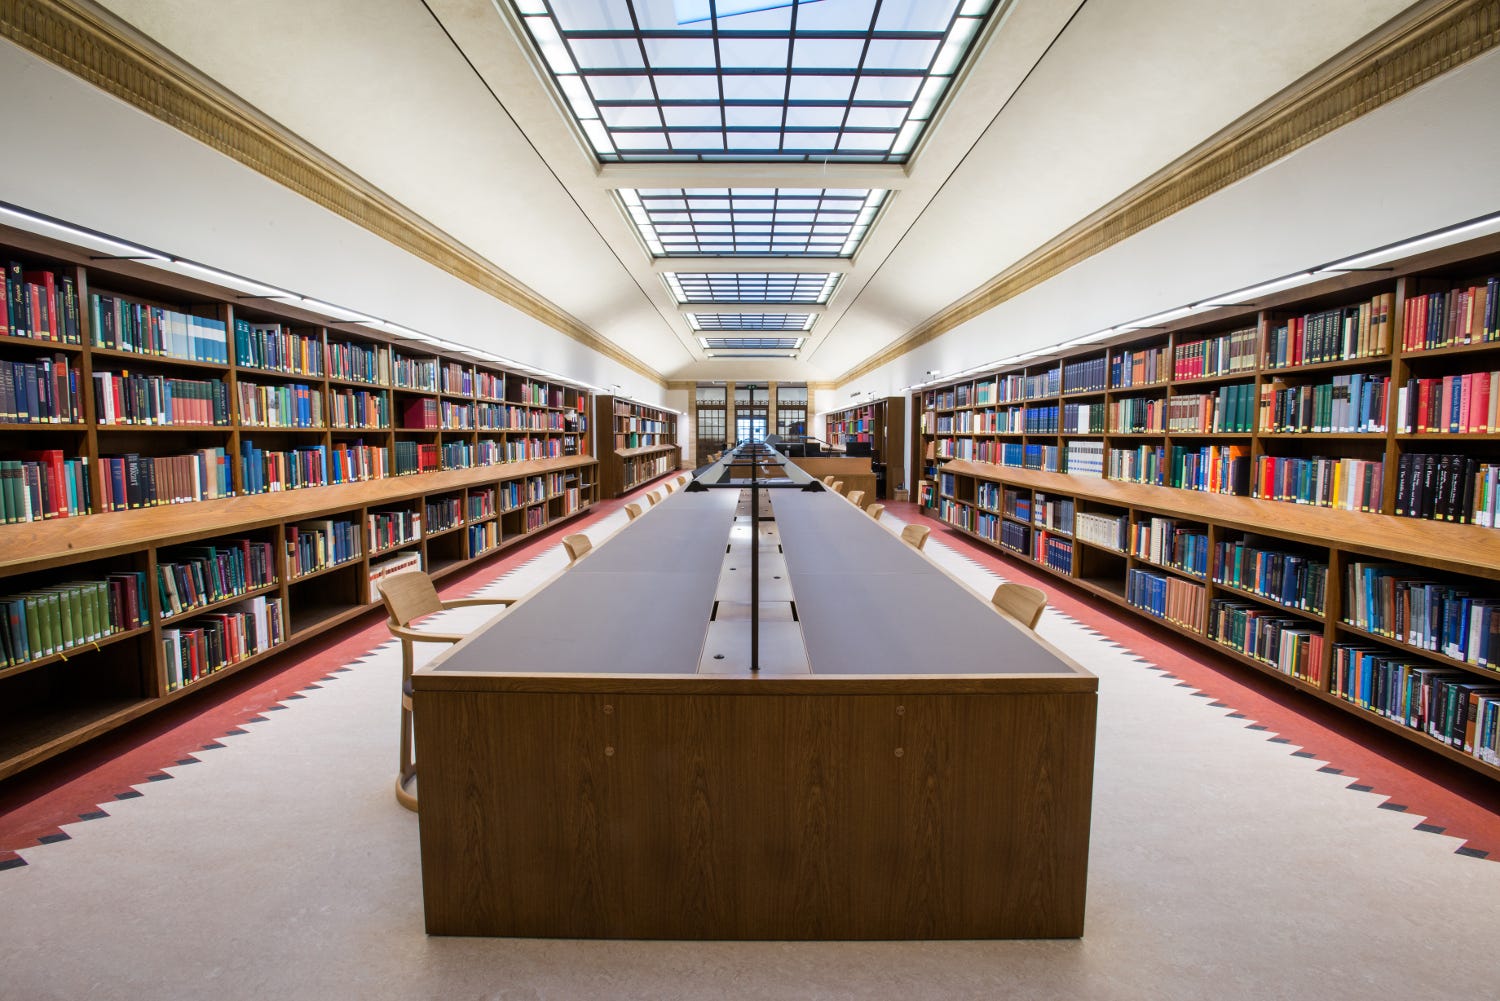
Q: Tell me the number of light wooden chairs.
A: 12